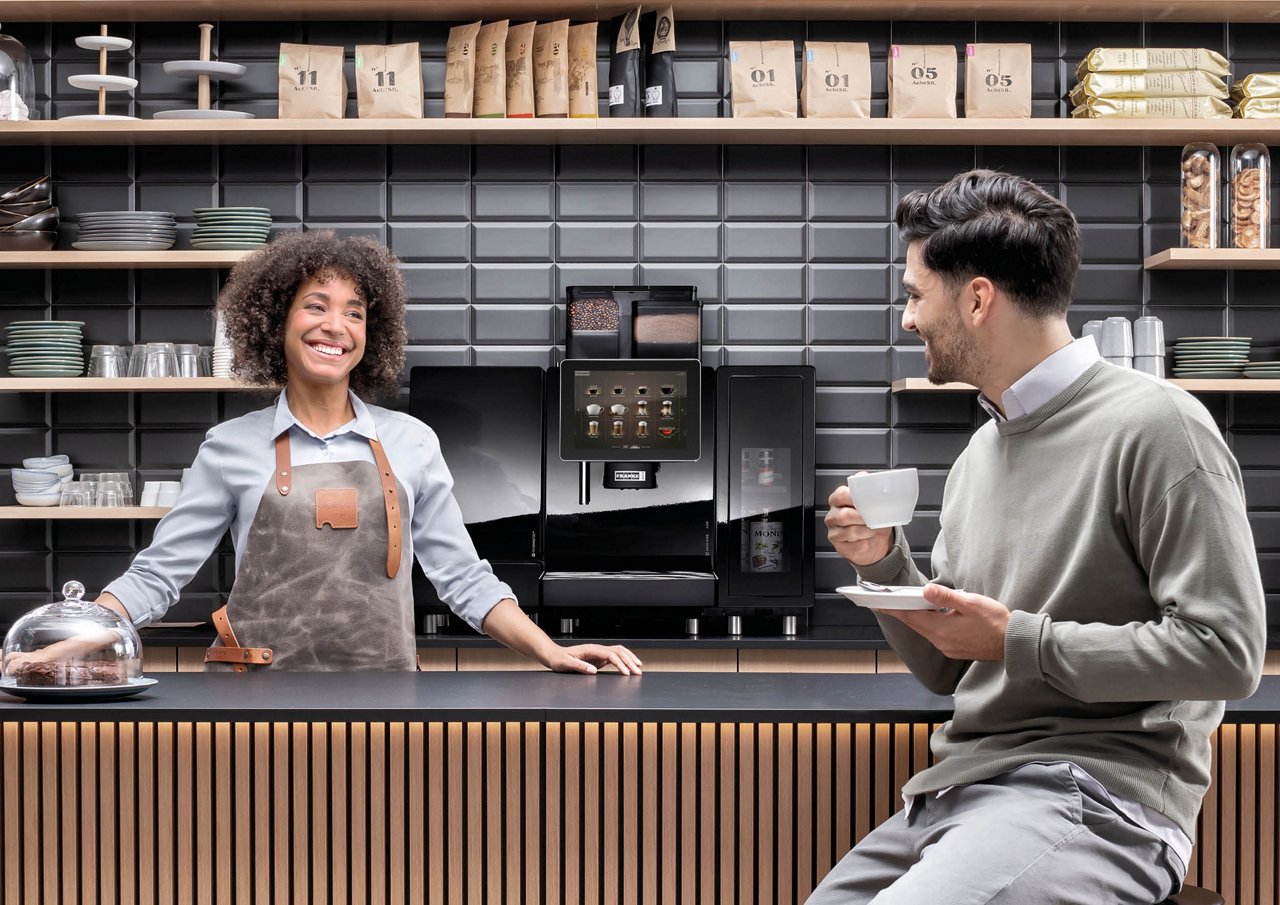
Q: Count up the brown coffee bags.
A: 11